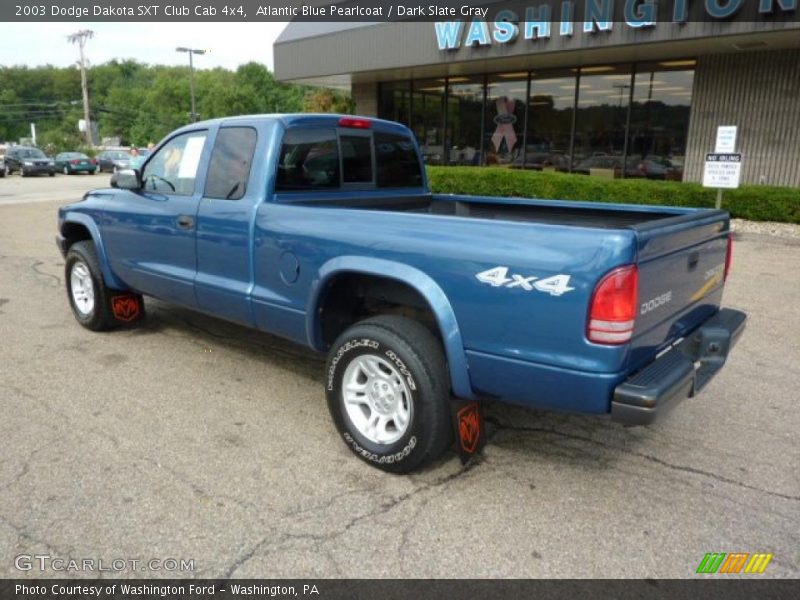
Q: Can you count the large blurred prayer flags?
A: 0